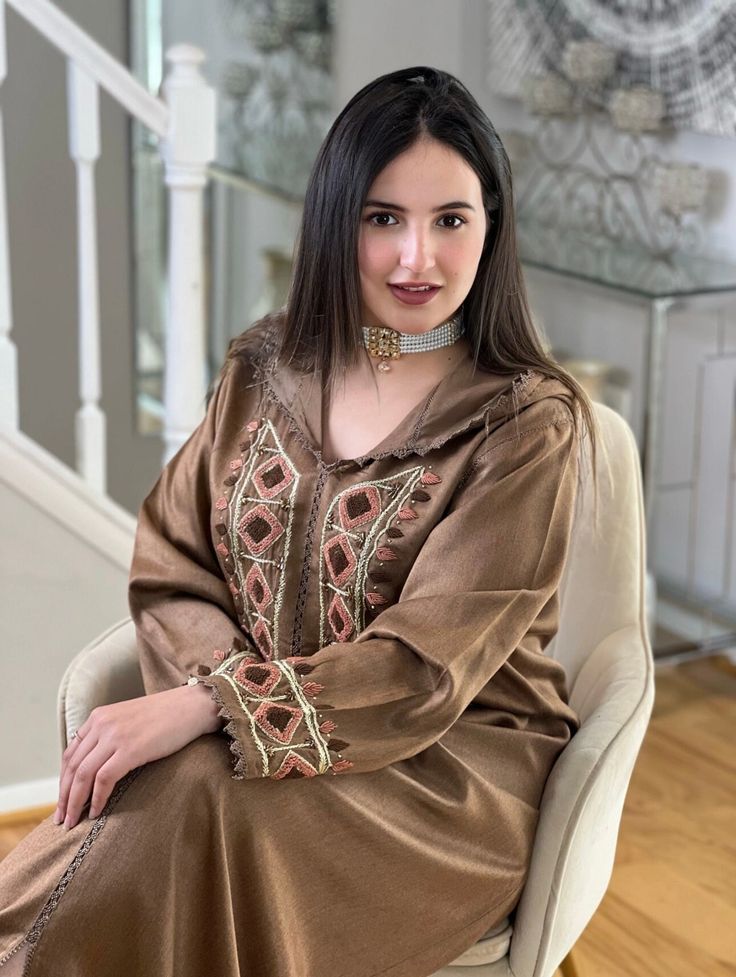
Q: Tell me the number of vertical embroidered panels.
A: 2